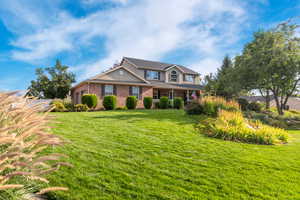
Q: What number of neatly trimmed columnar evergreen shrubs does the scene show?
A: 6